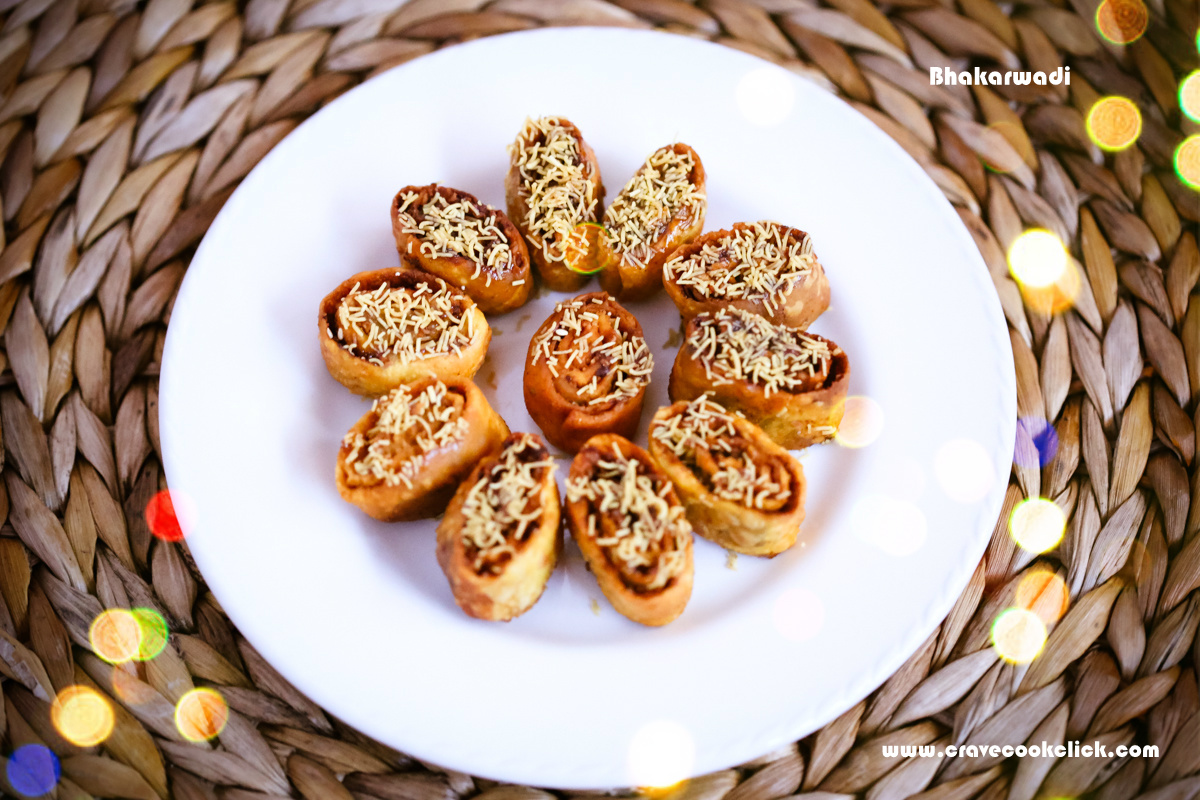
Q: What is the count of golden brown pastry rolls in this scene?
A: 11